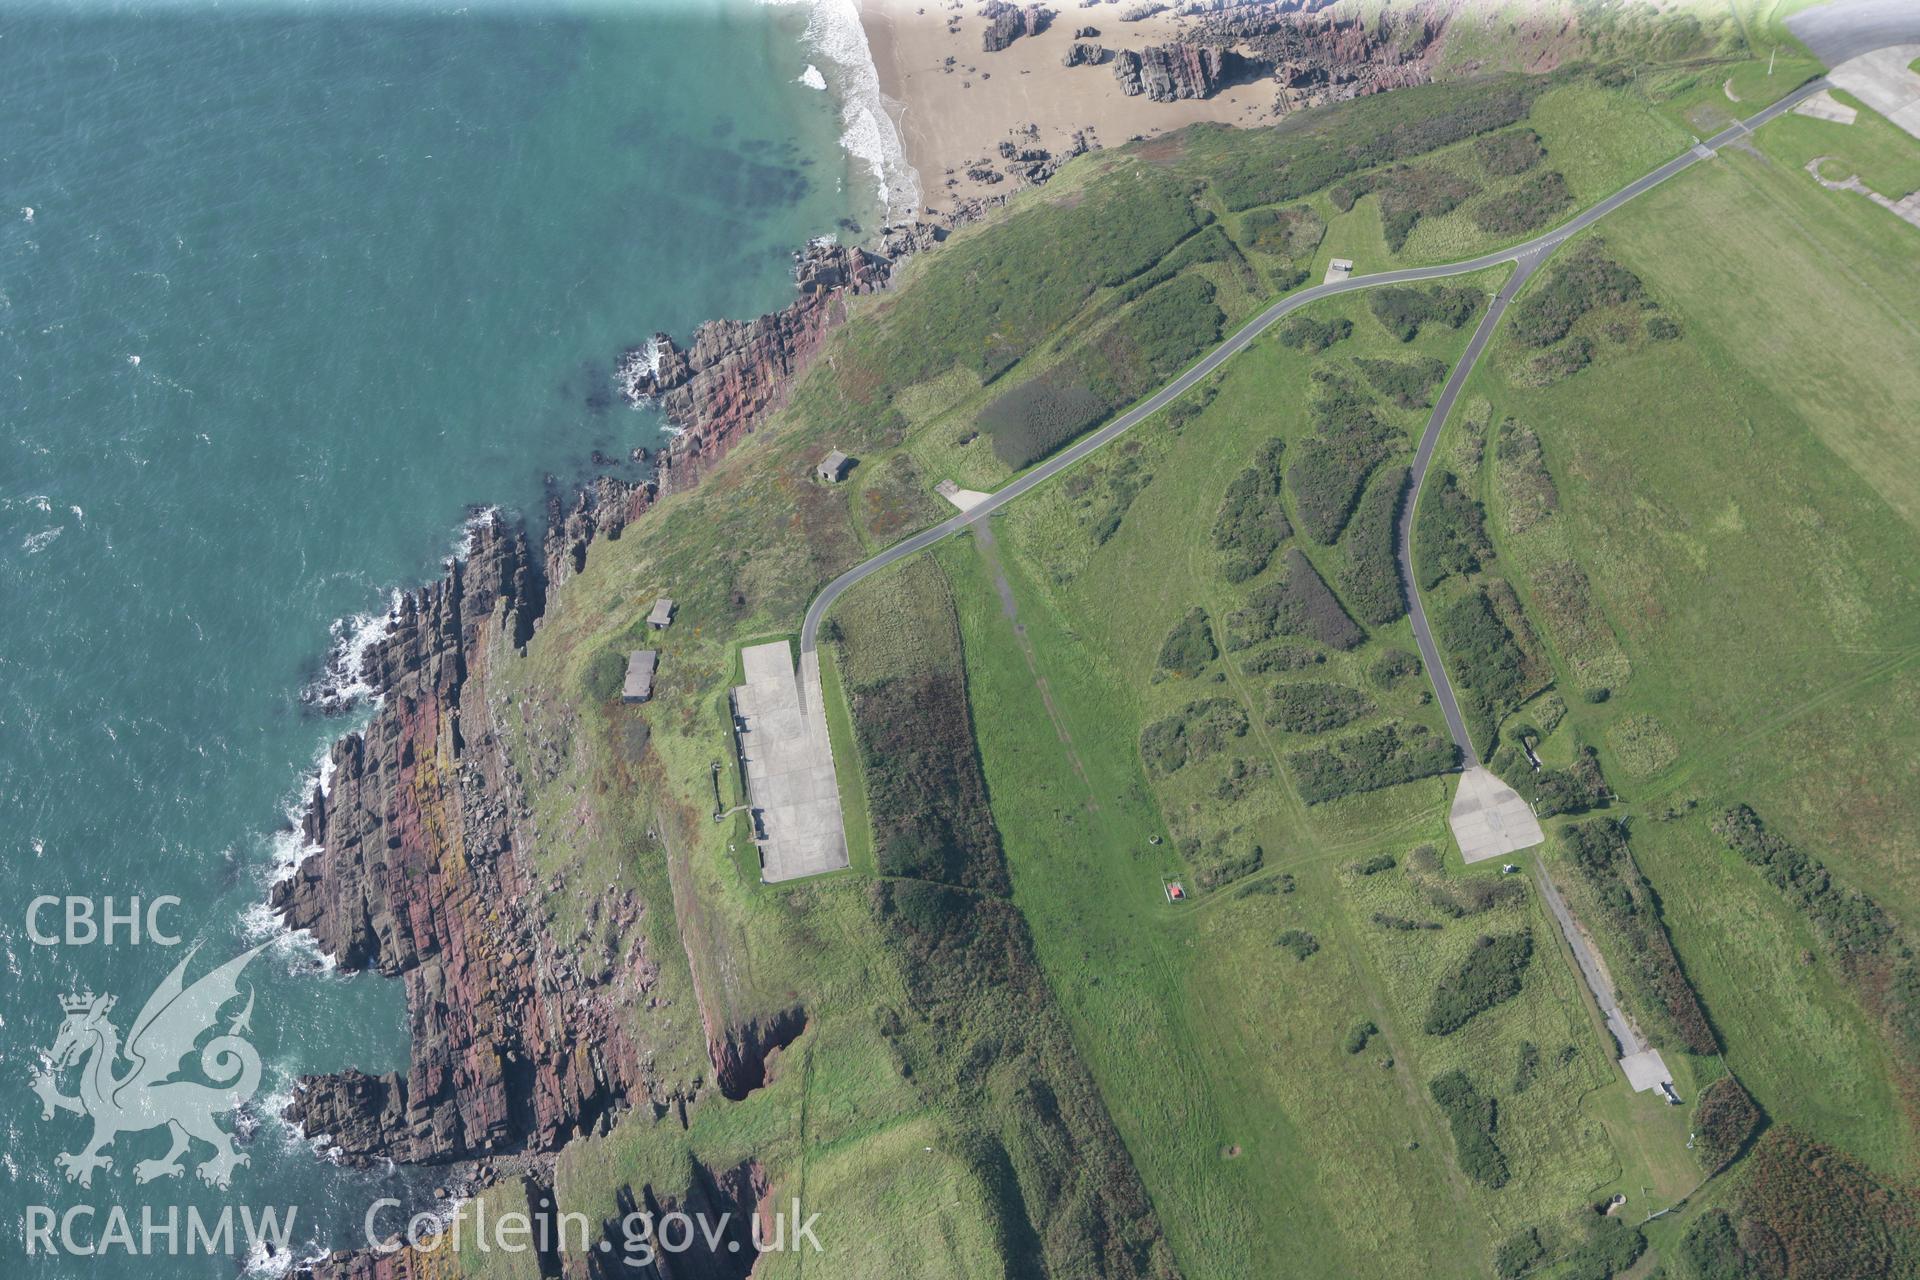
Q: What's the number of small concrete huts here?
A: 3